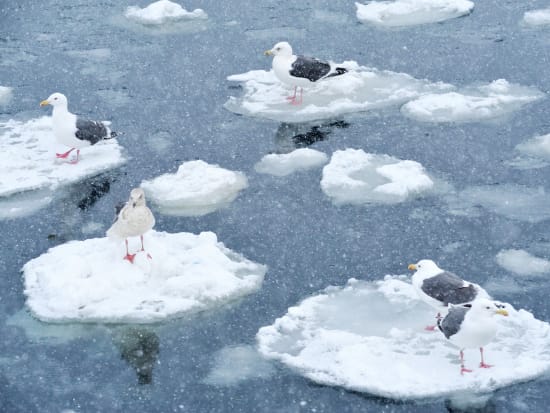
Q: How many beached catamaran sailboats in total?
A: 0